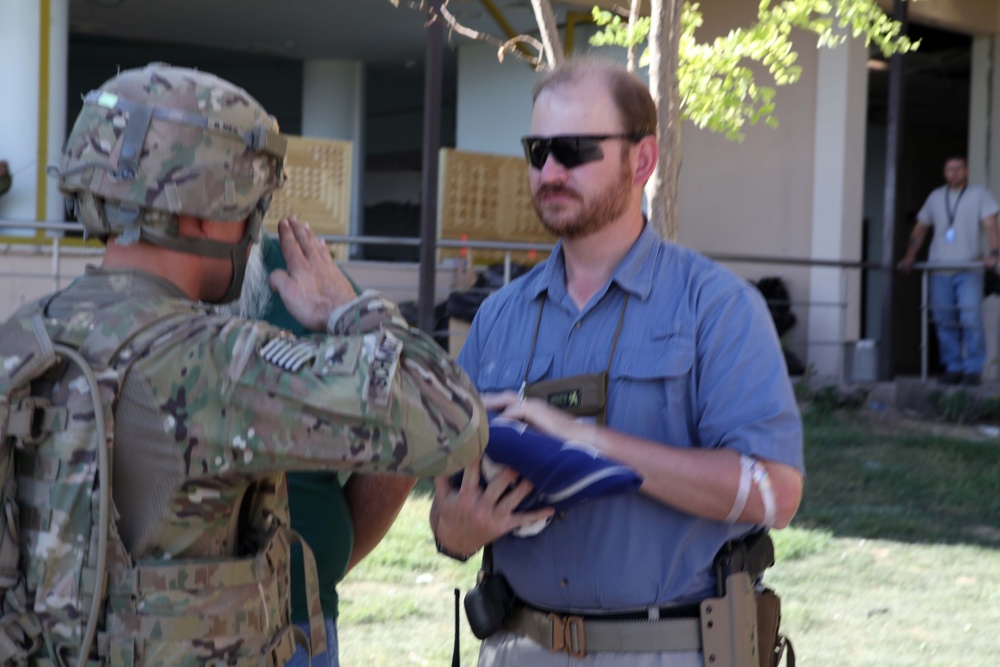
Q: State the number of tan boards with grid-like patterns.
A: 2